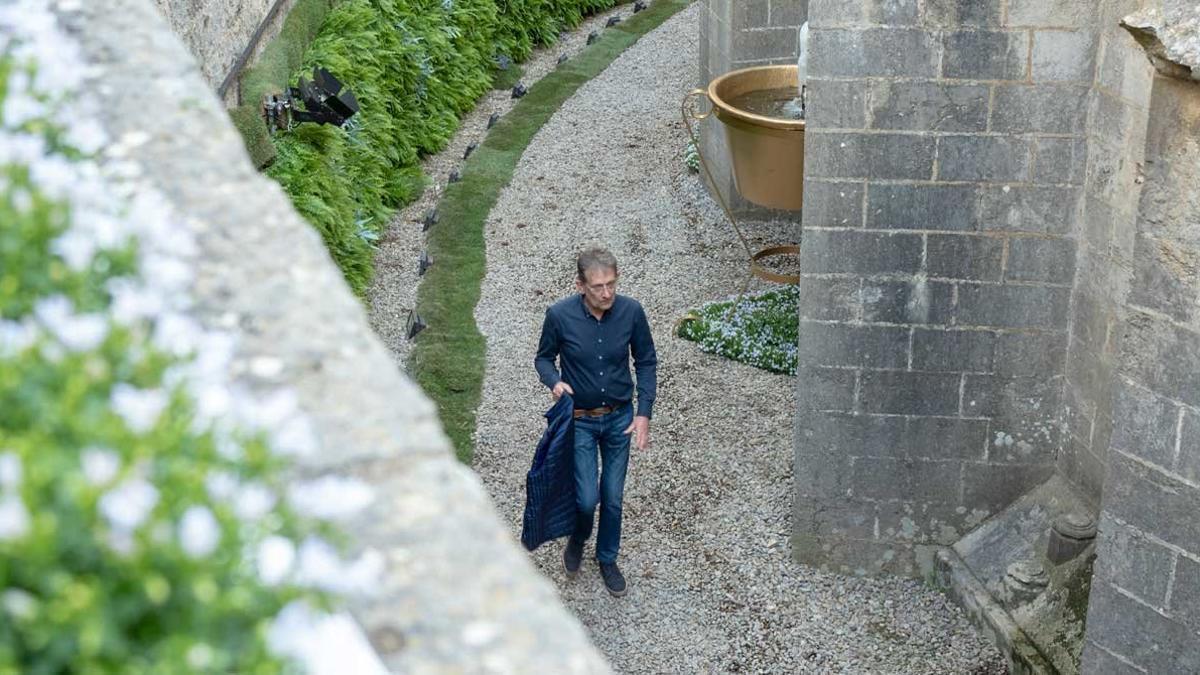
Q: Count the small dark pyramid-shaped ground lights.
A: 11